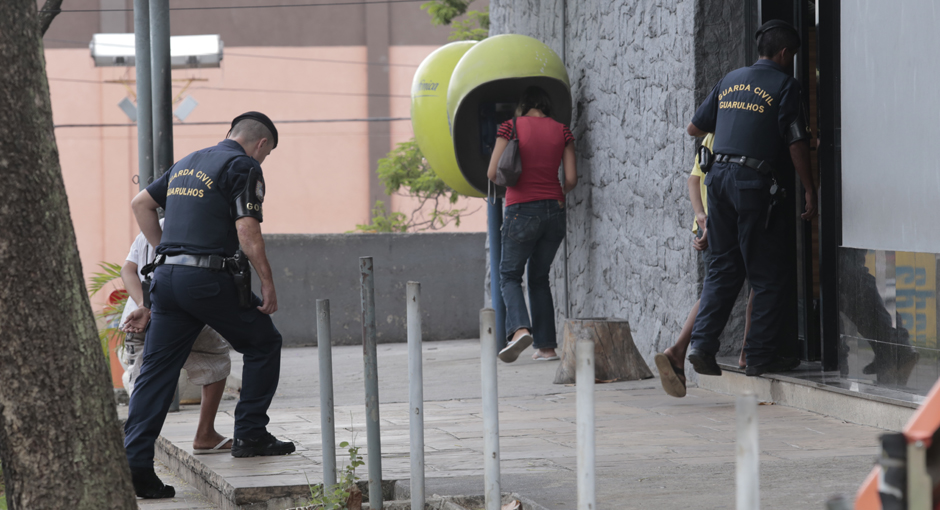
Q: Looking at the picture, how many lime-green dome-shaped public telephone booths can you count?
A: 2